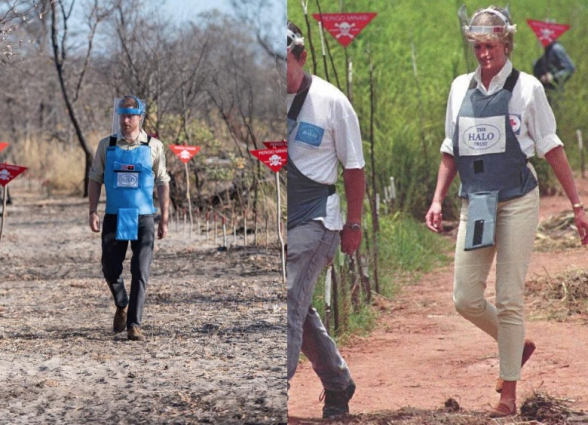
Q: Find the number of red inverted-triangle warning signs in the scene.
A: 7